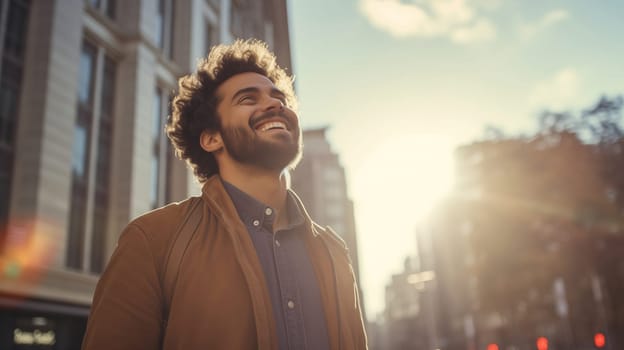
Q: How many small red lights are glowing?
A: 3